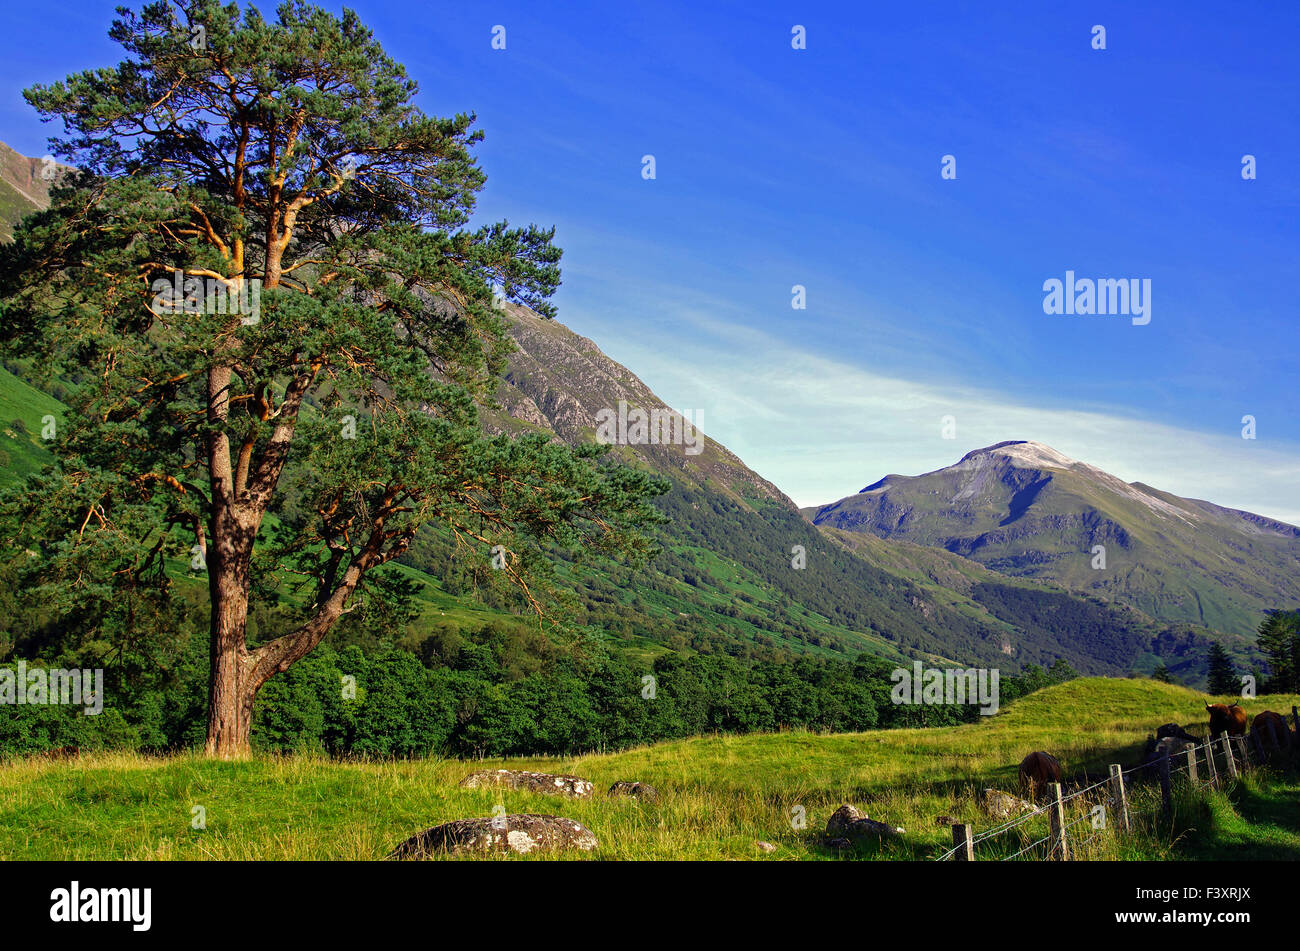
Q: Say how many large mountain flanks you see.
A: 2